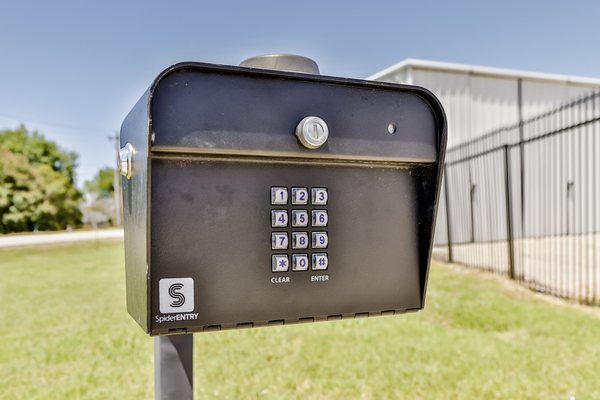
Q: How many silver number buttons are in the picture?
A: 10